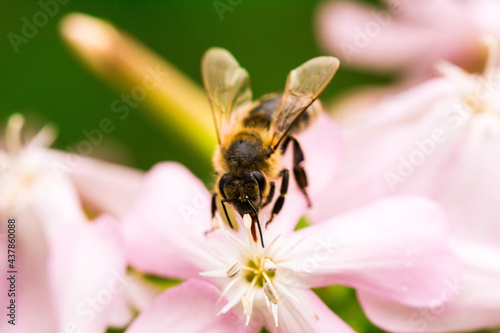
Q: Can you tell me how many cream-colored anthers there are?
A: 5